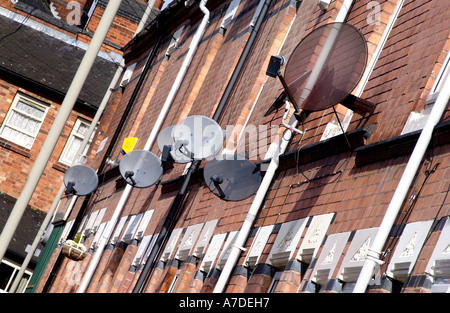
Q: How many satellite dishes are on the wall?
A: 6